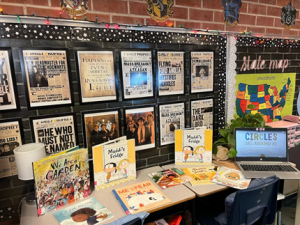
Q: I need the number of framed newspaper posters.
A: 9